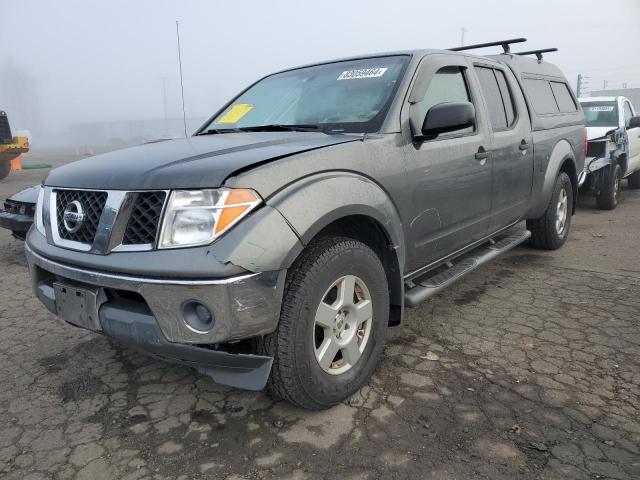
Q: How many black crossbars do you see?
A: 2